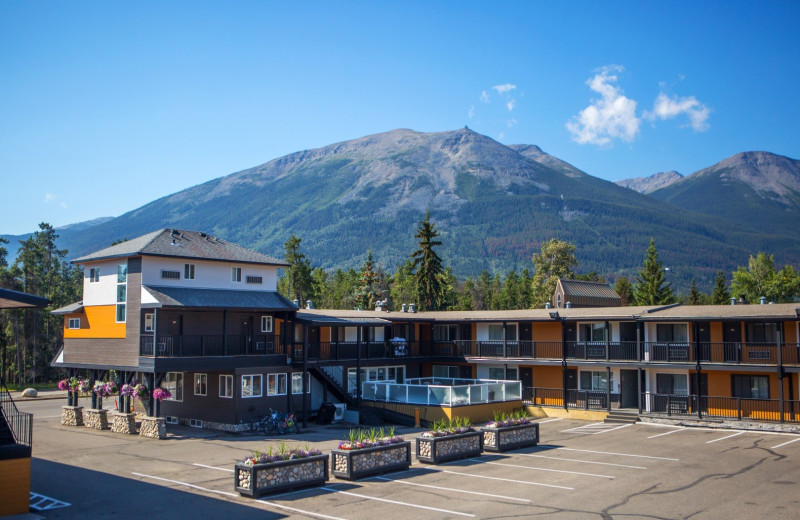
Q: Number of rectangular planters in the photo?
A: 4